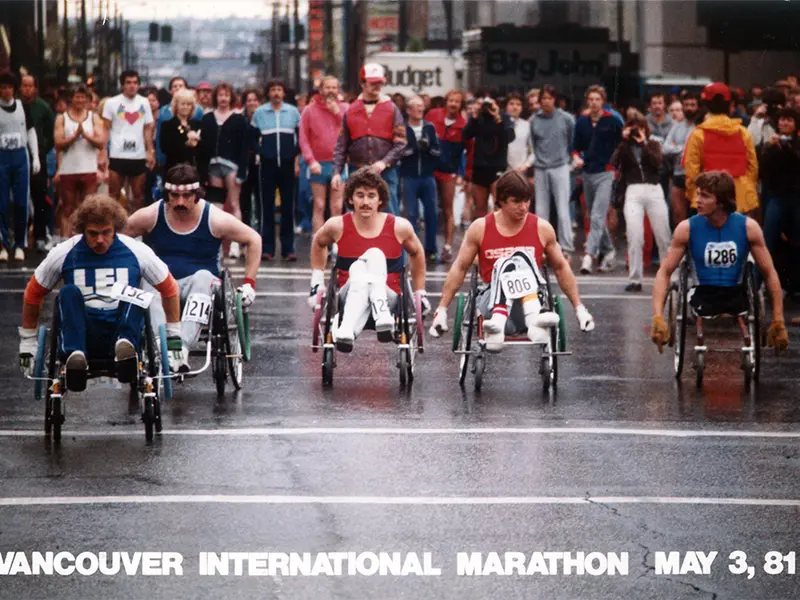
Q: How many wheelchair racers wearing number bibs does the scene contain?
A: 5